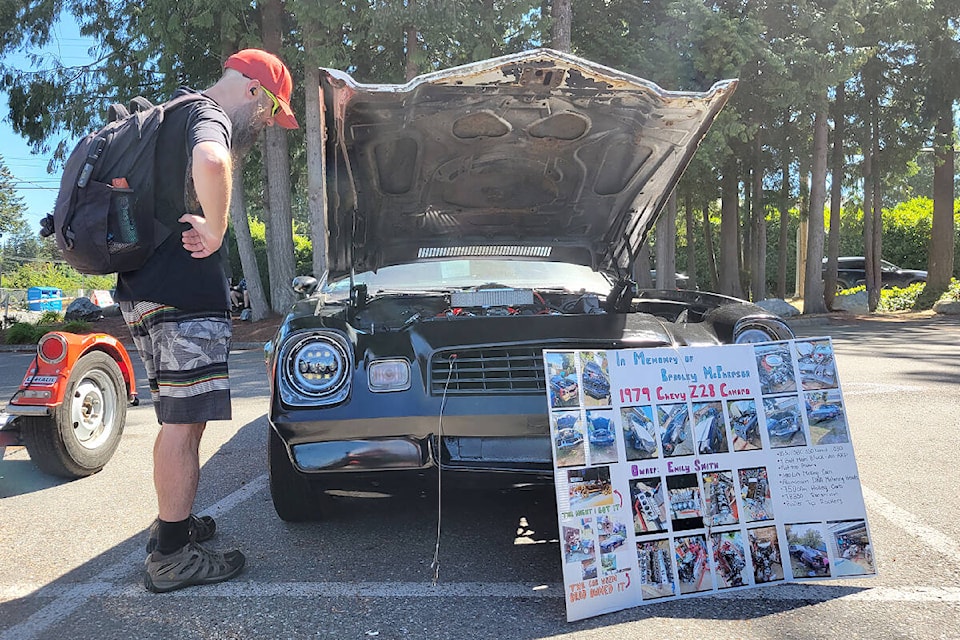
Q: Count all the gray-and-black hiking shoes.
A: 2